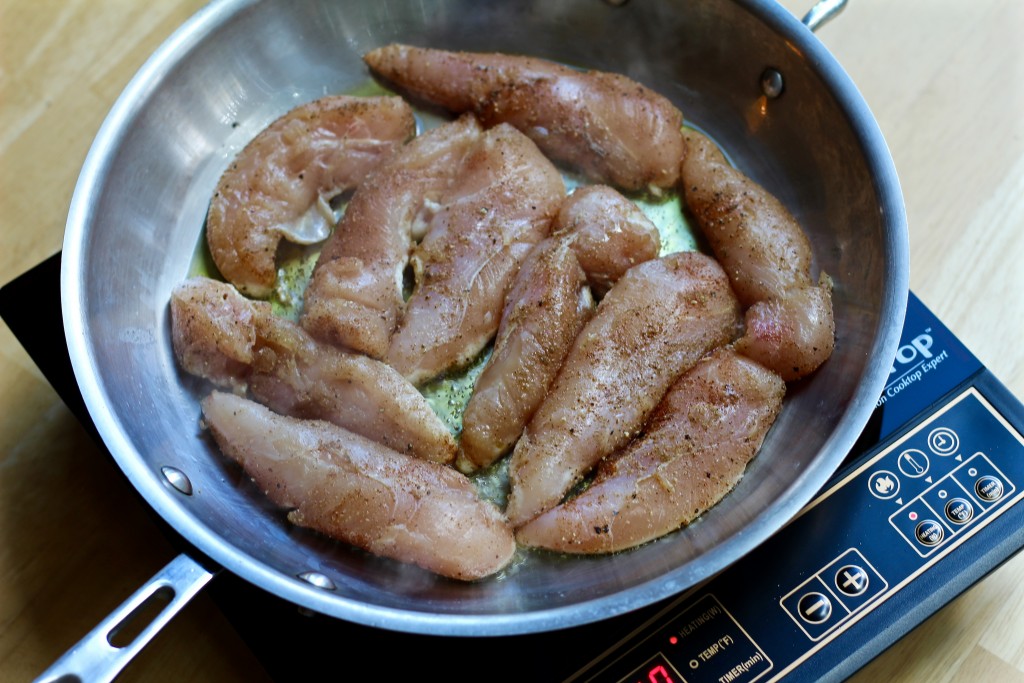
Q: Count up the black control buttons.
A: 5